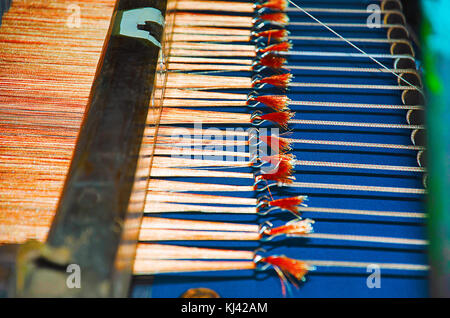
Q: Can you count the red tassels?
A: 14